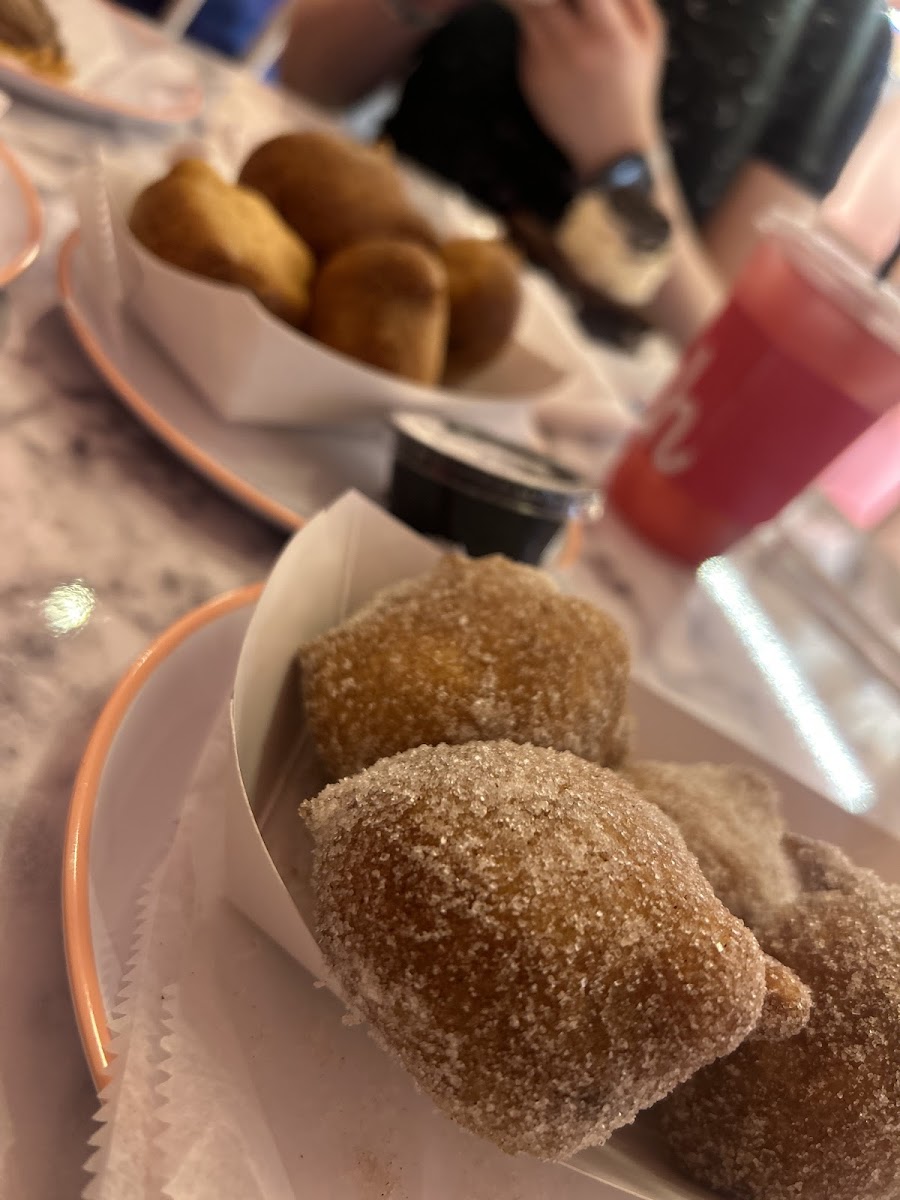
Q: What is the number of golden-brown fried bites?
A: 8